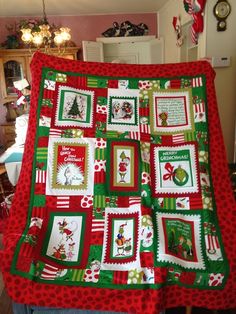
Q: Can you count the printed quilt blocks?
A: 9